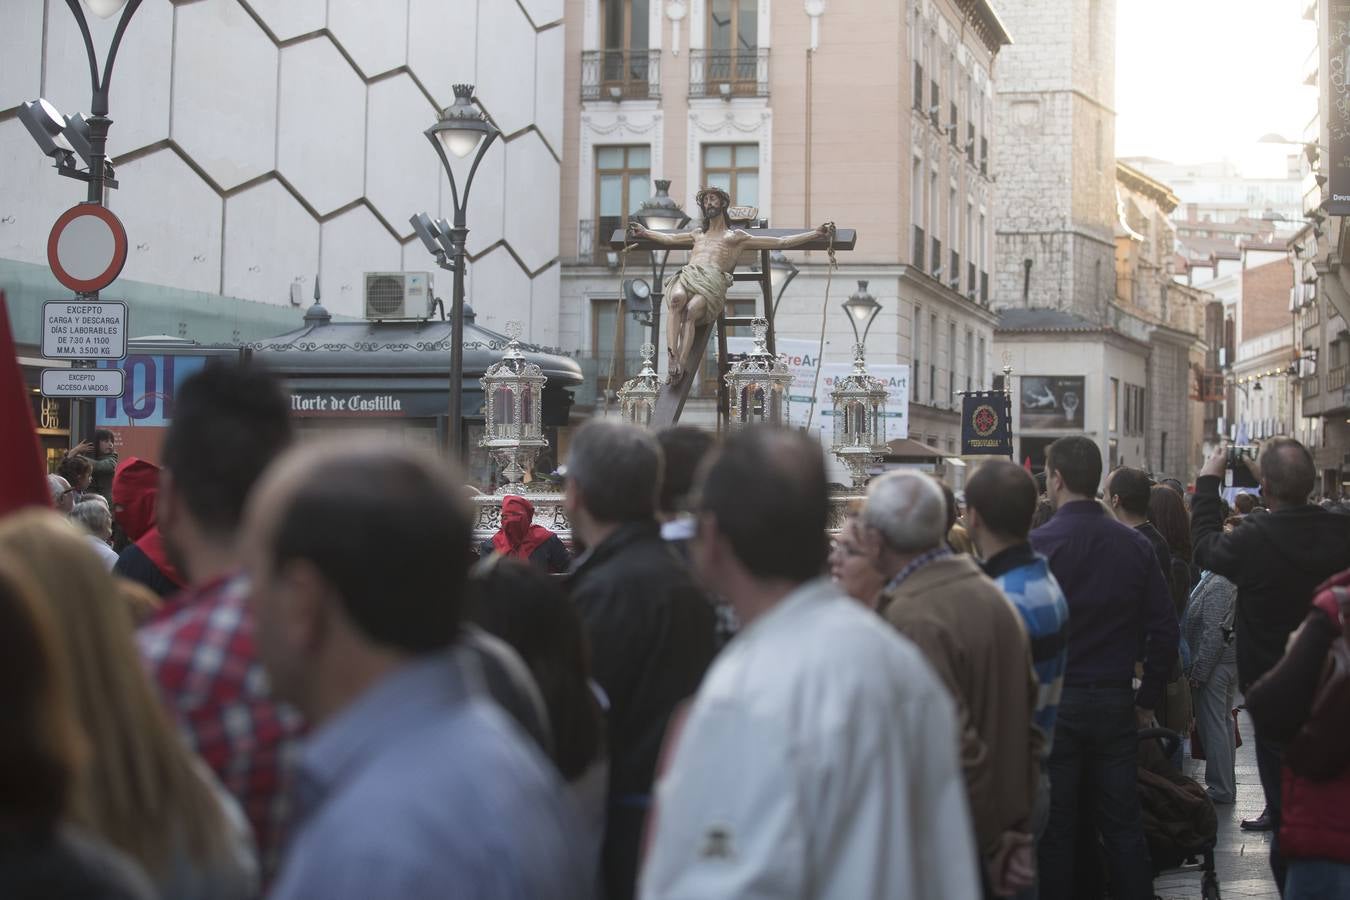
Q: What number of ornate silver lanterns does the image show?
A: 4